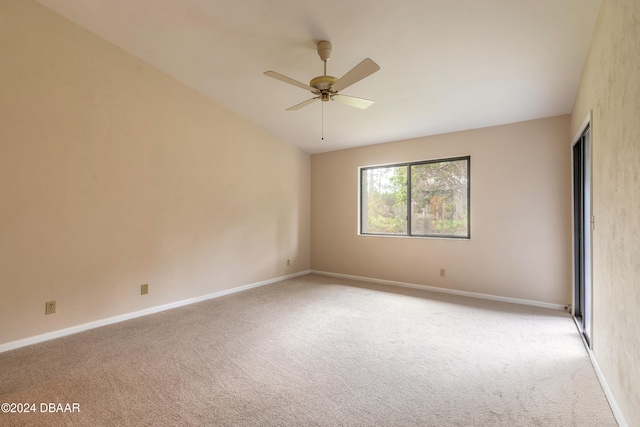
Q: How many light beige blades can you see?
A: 4